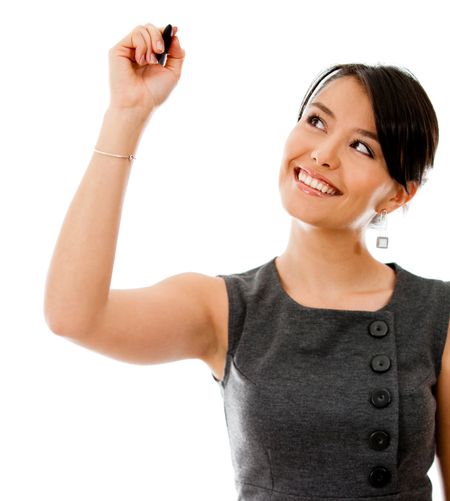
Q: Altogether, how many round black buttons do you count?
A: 5